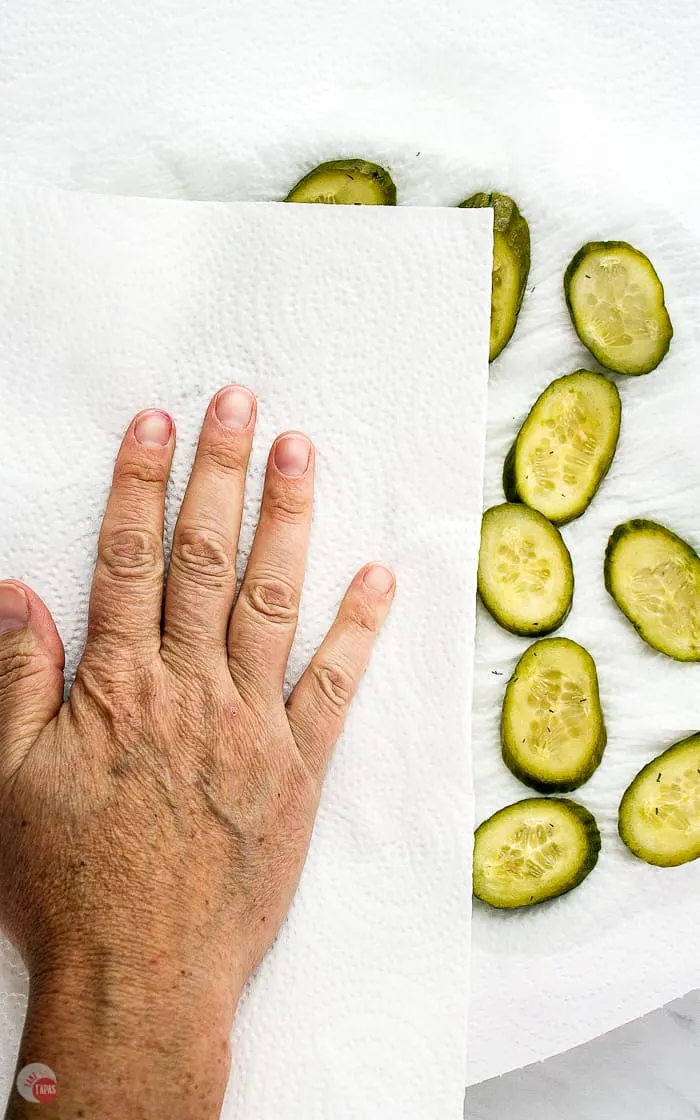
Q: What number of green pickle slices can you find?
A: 9